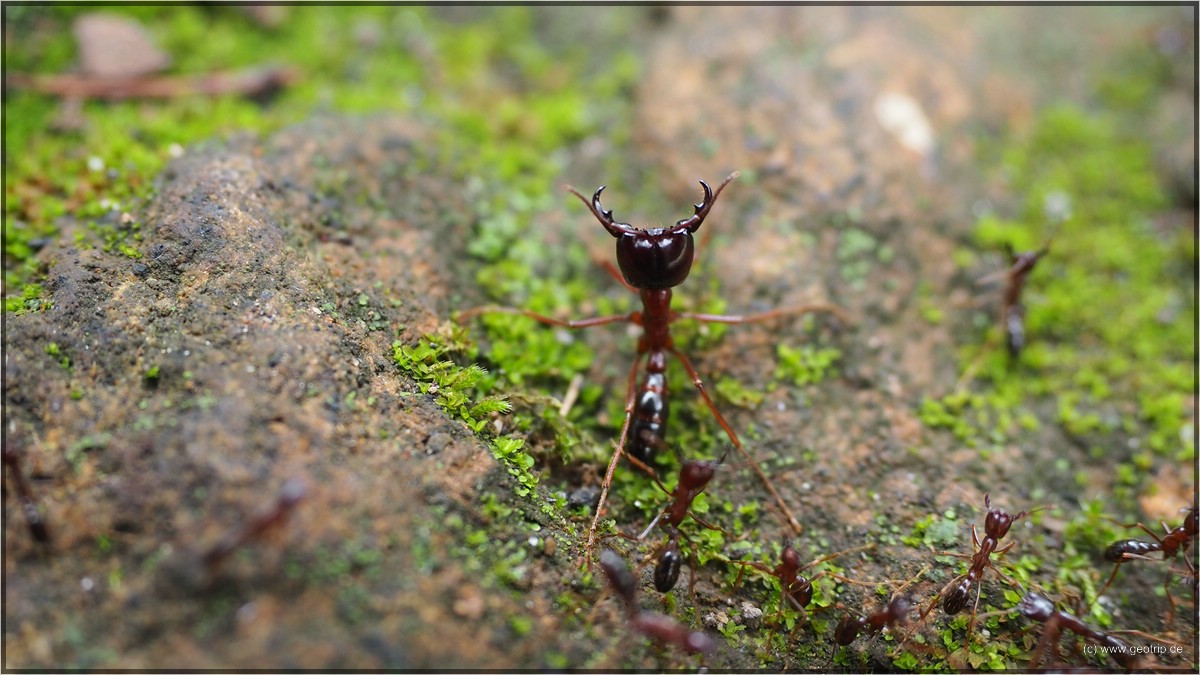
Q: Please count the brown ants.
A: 11